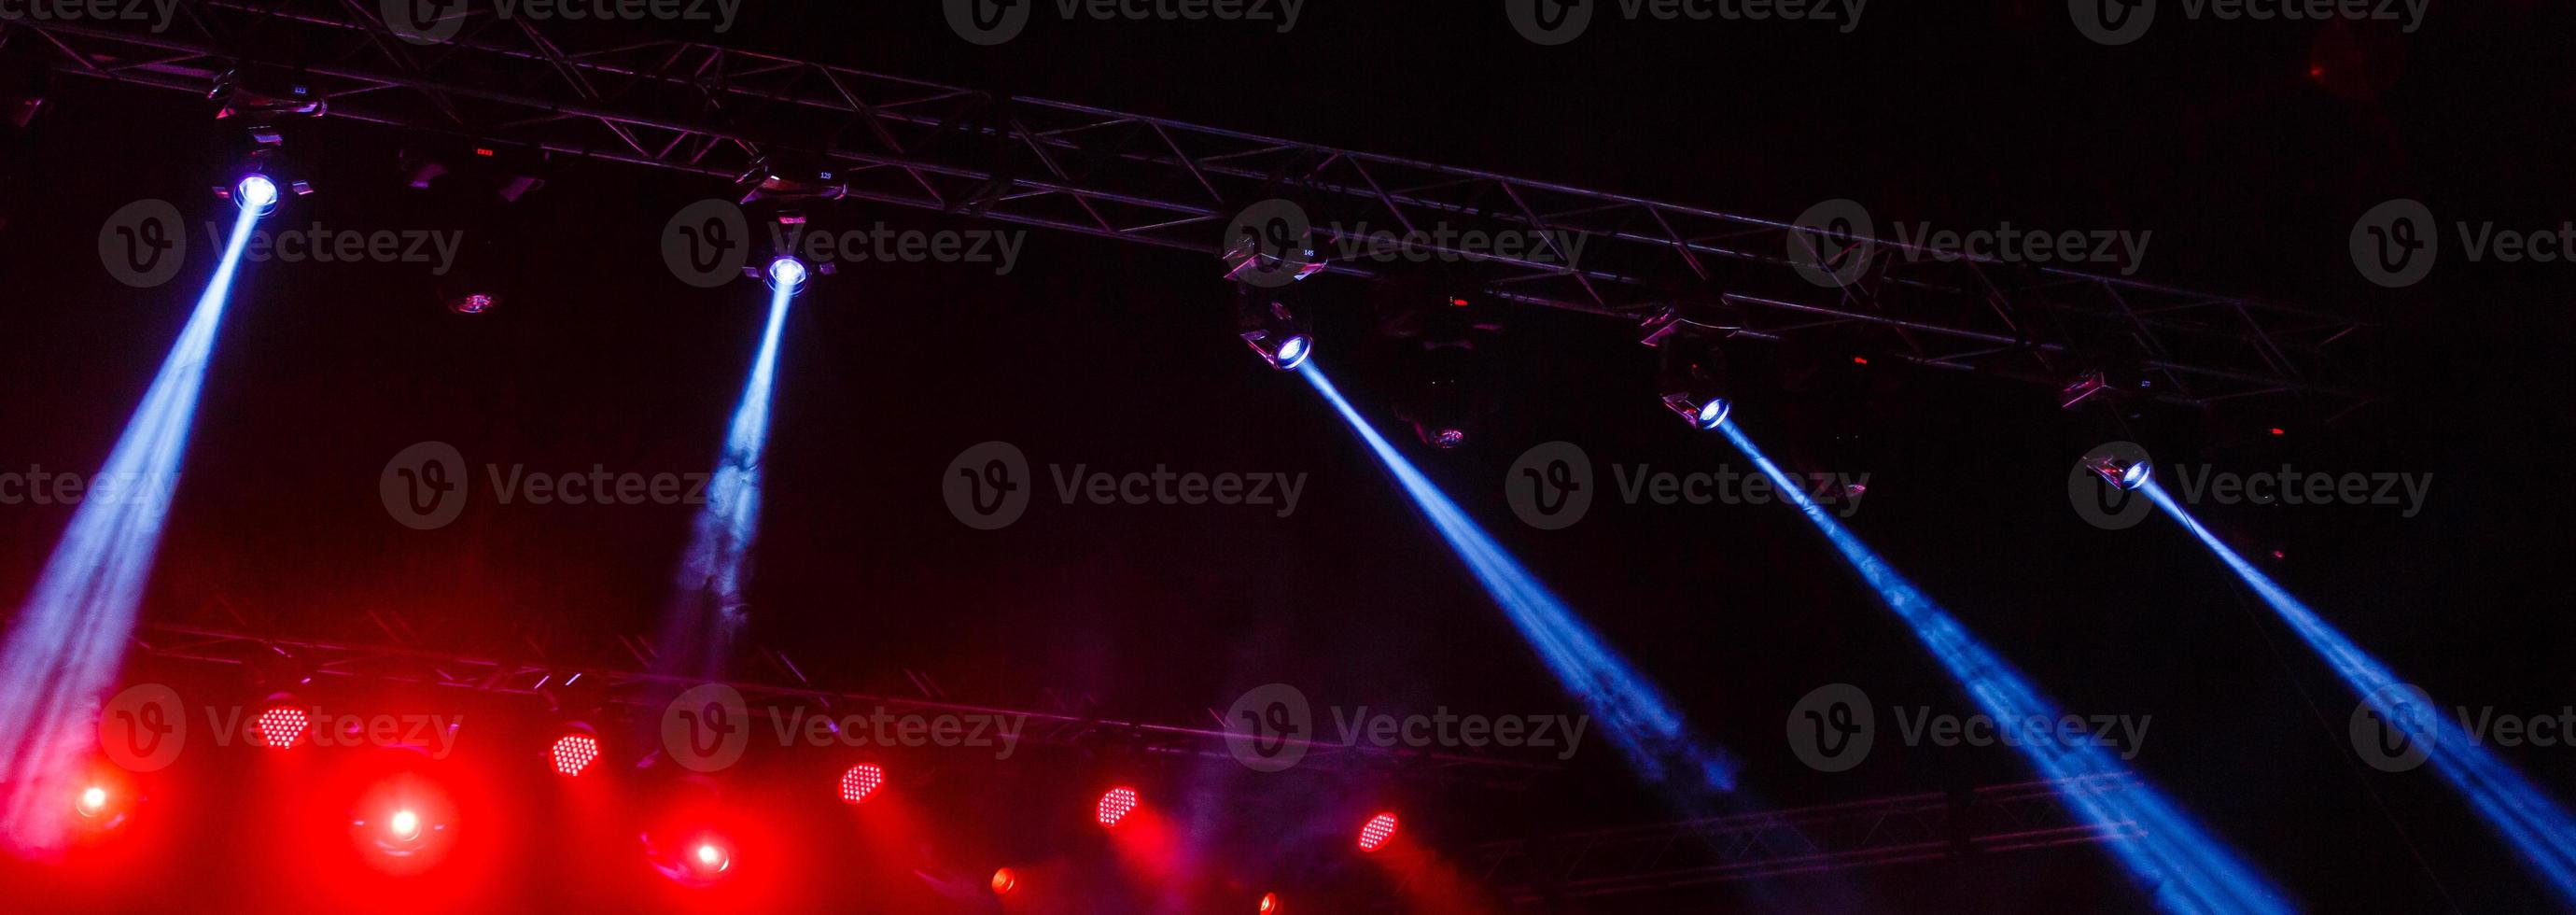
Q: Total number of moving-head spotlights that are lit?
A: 5